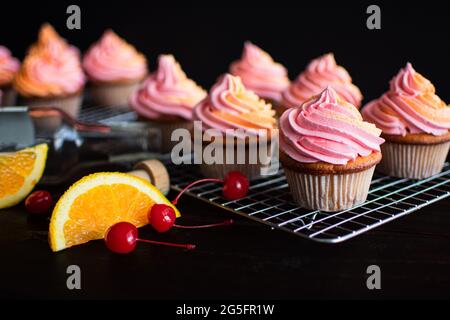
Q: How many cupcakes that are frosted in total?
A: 9